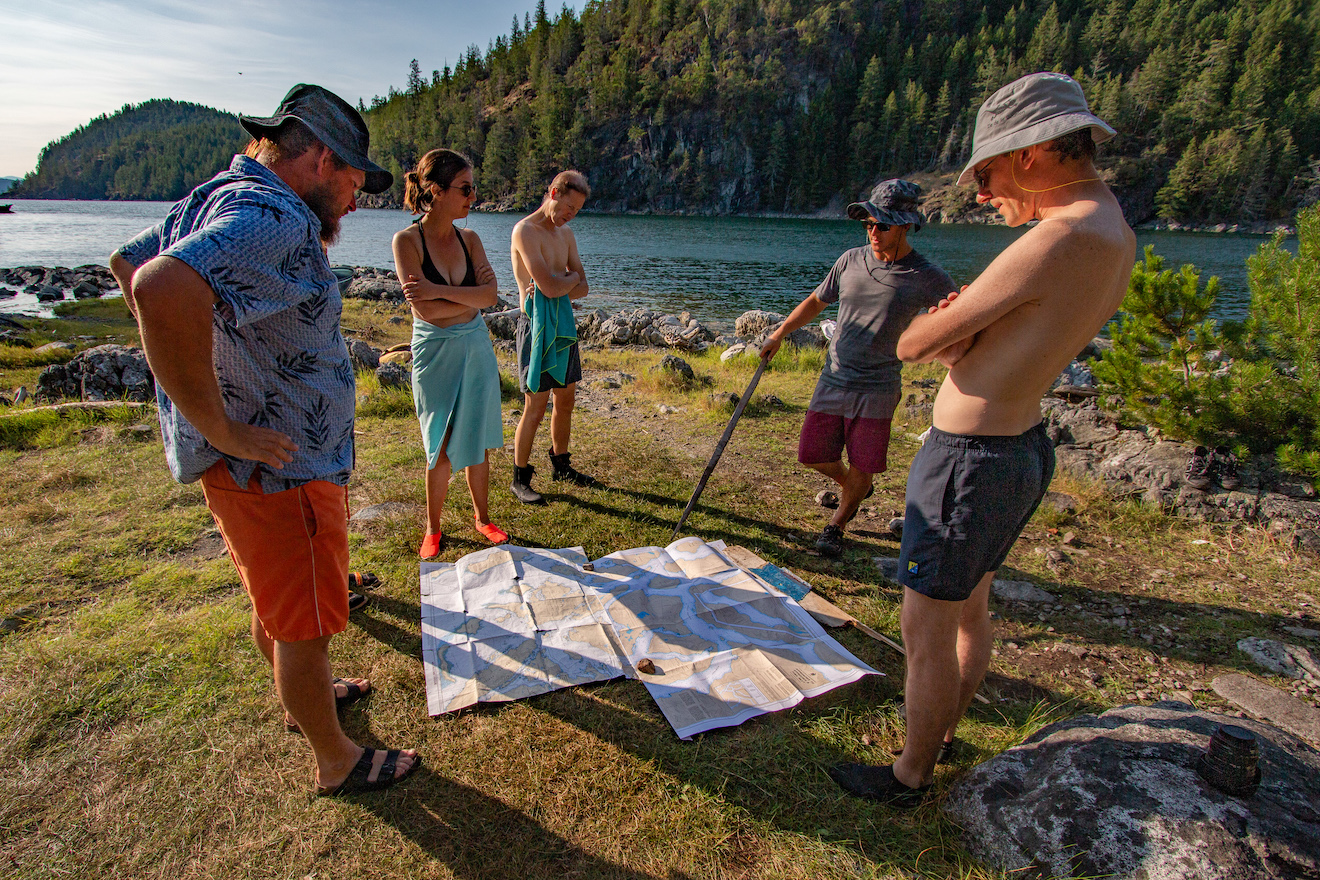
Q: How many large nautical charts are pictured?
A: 2